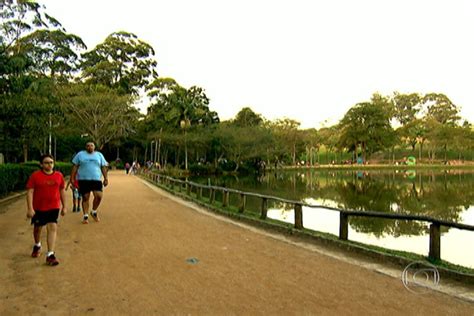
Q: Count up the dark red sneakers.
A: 2